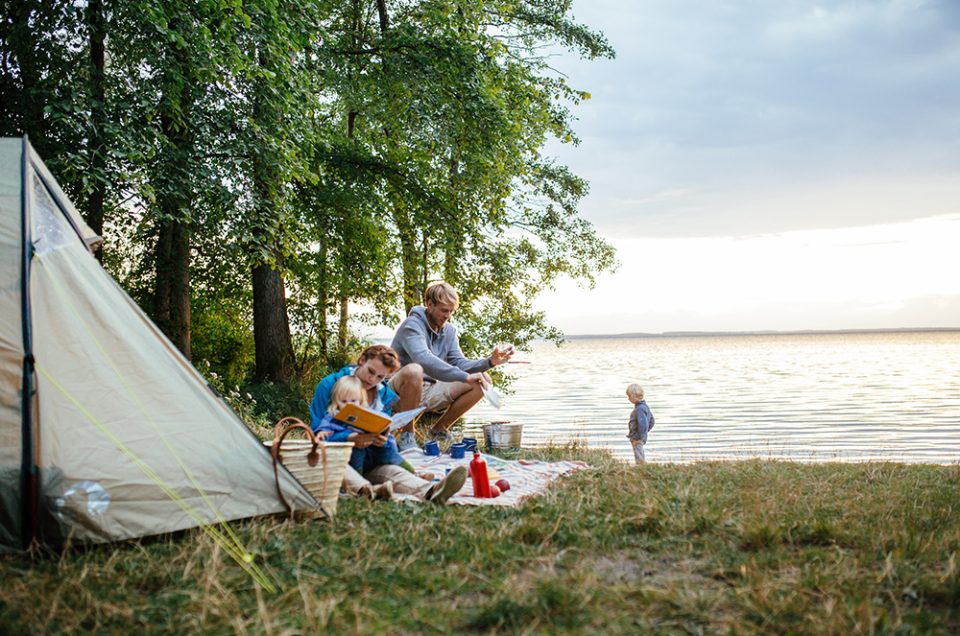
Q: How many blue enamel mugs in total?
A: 3